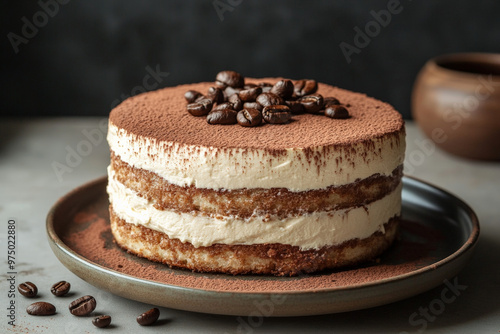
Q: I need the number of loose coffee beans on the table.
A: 6